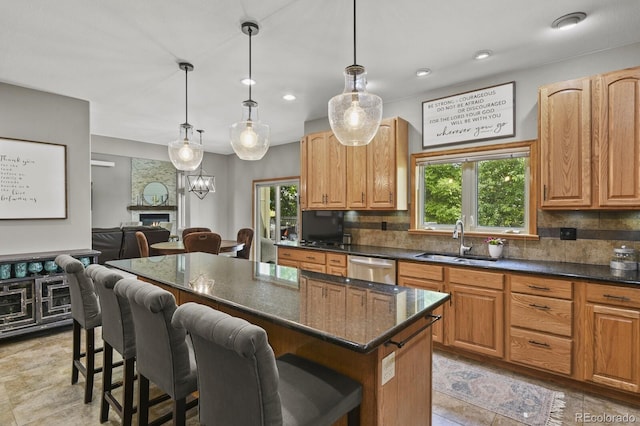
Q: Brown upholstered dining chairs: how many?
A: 4